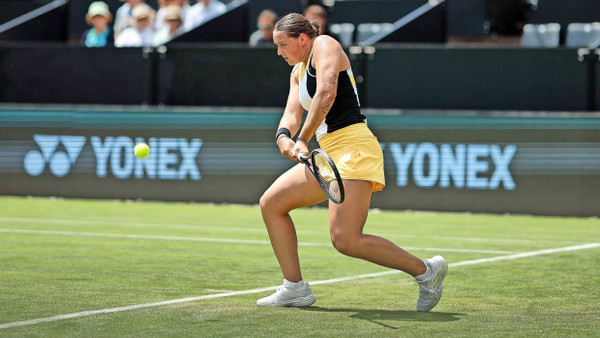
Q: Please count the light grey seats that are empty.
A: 4